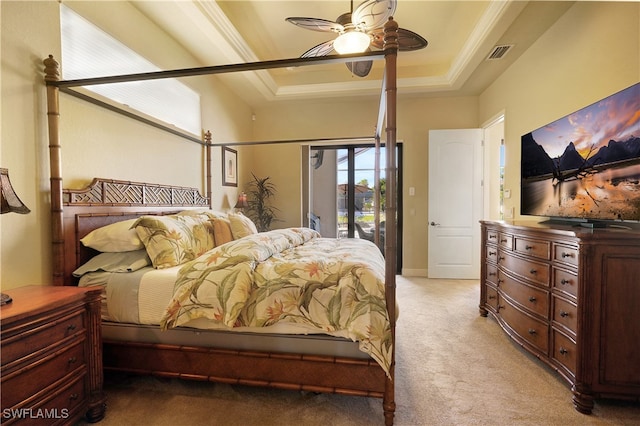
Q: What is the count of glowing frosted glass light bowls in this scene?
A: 1